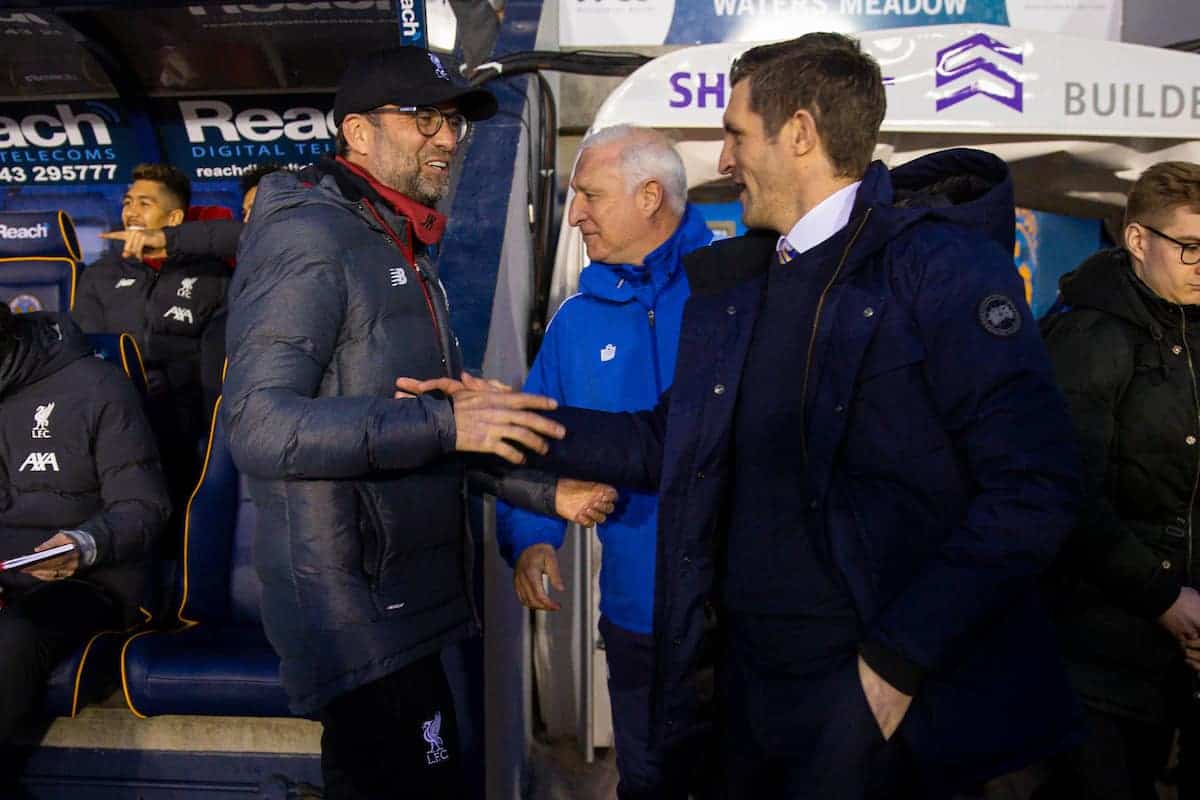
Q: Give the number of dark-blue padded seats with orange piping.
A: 3